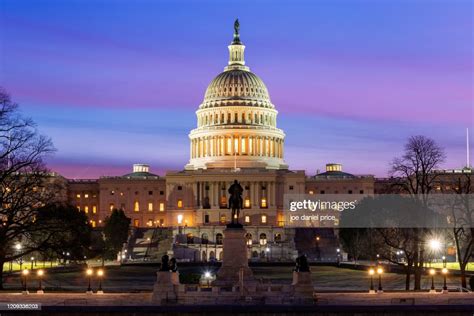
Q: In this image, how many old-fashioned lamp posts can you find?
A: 8